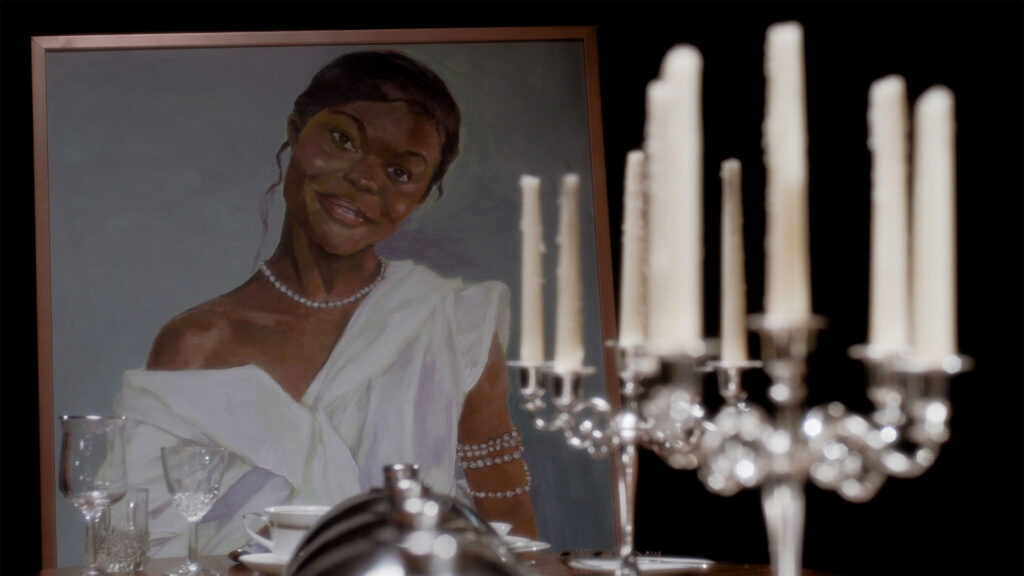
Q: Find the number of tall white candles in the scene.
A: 9